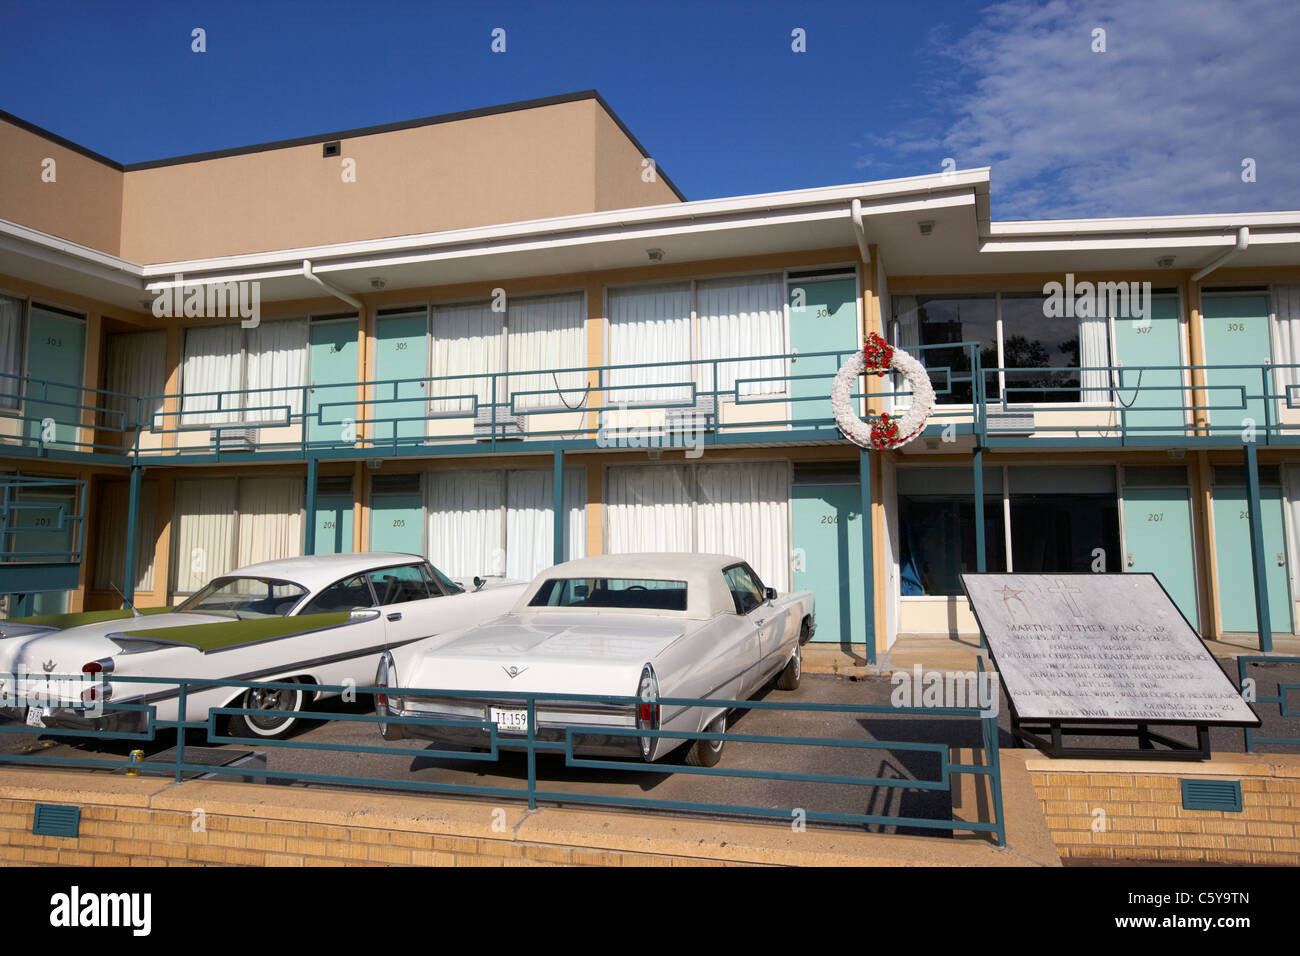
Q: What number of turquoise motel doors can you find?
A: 12